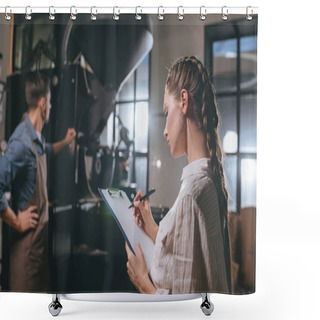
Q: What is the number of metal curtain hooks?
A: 12